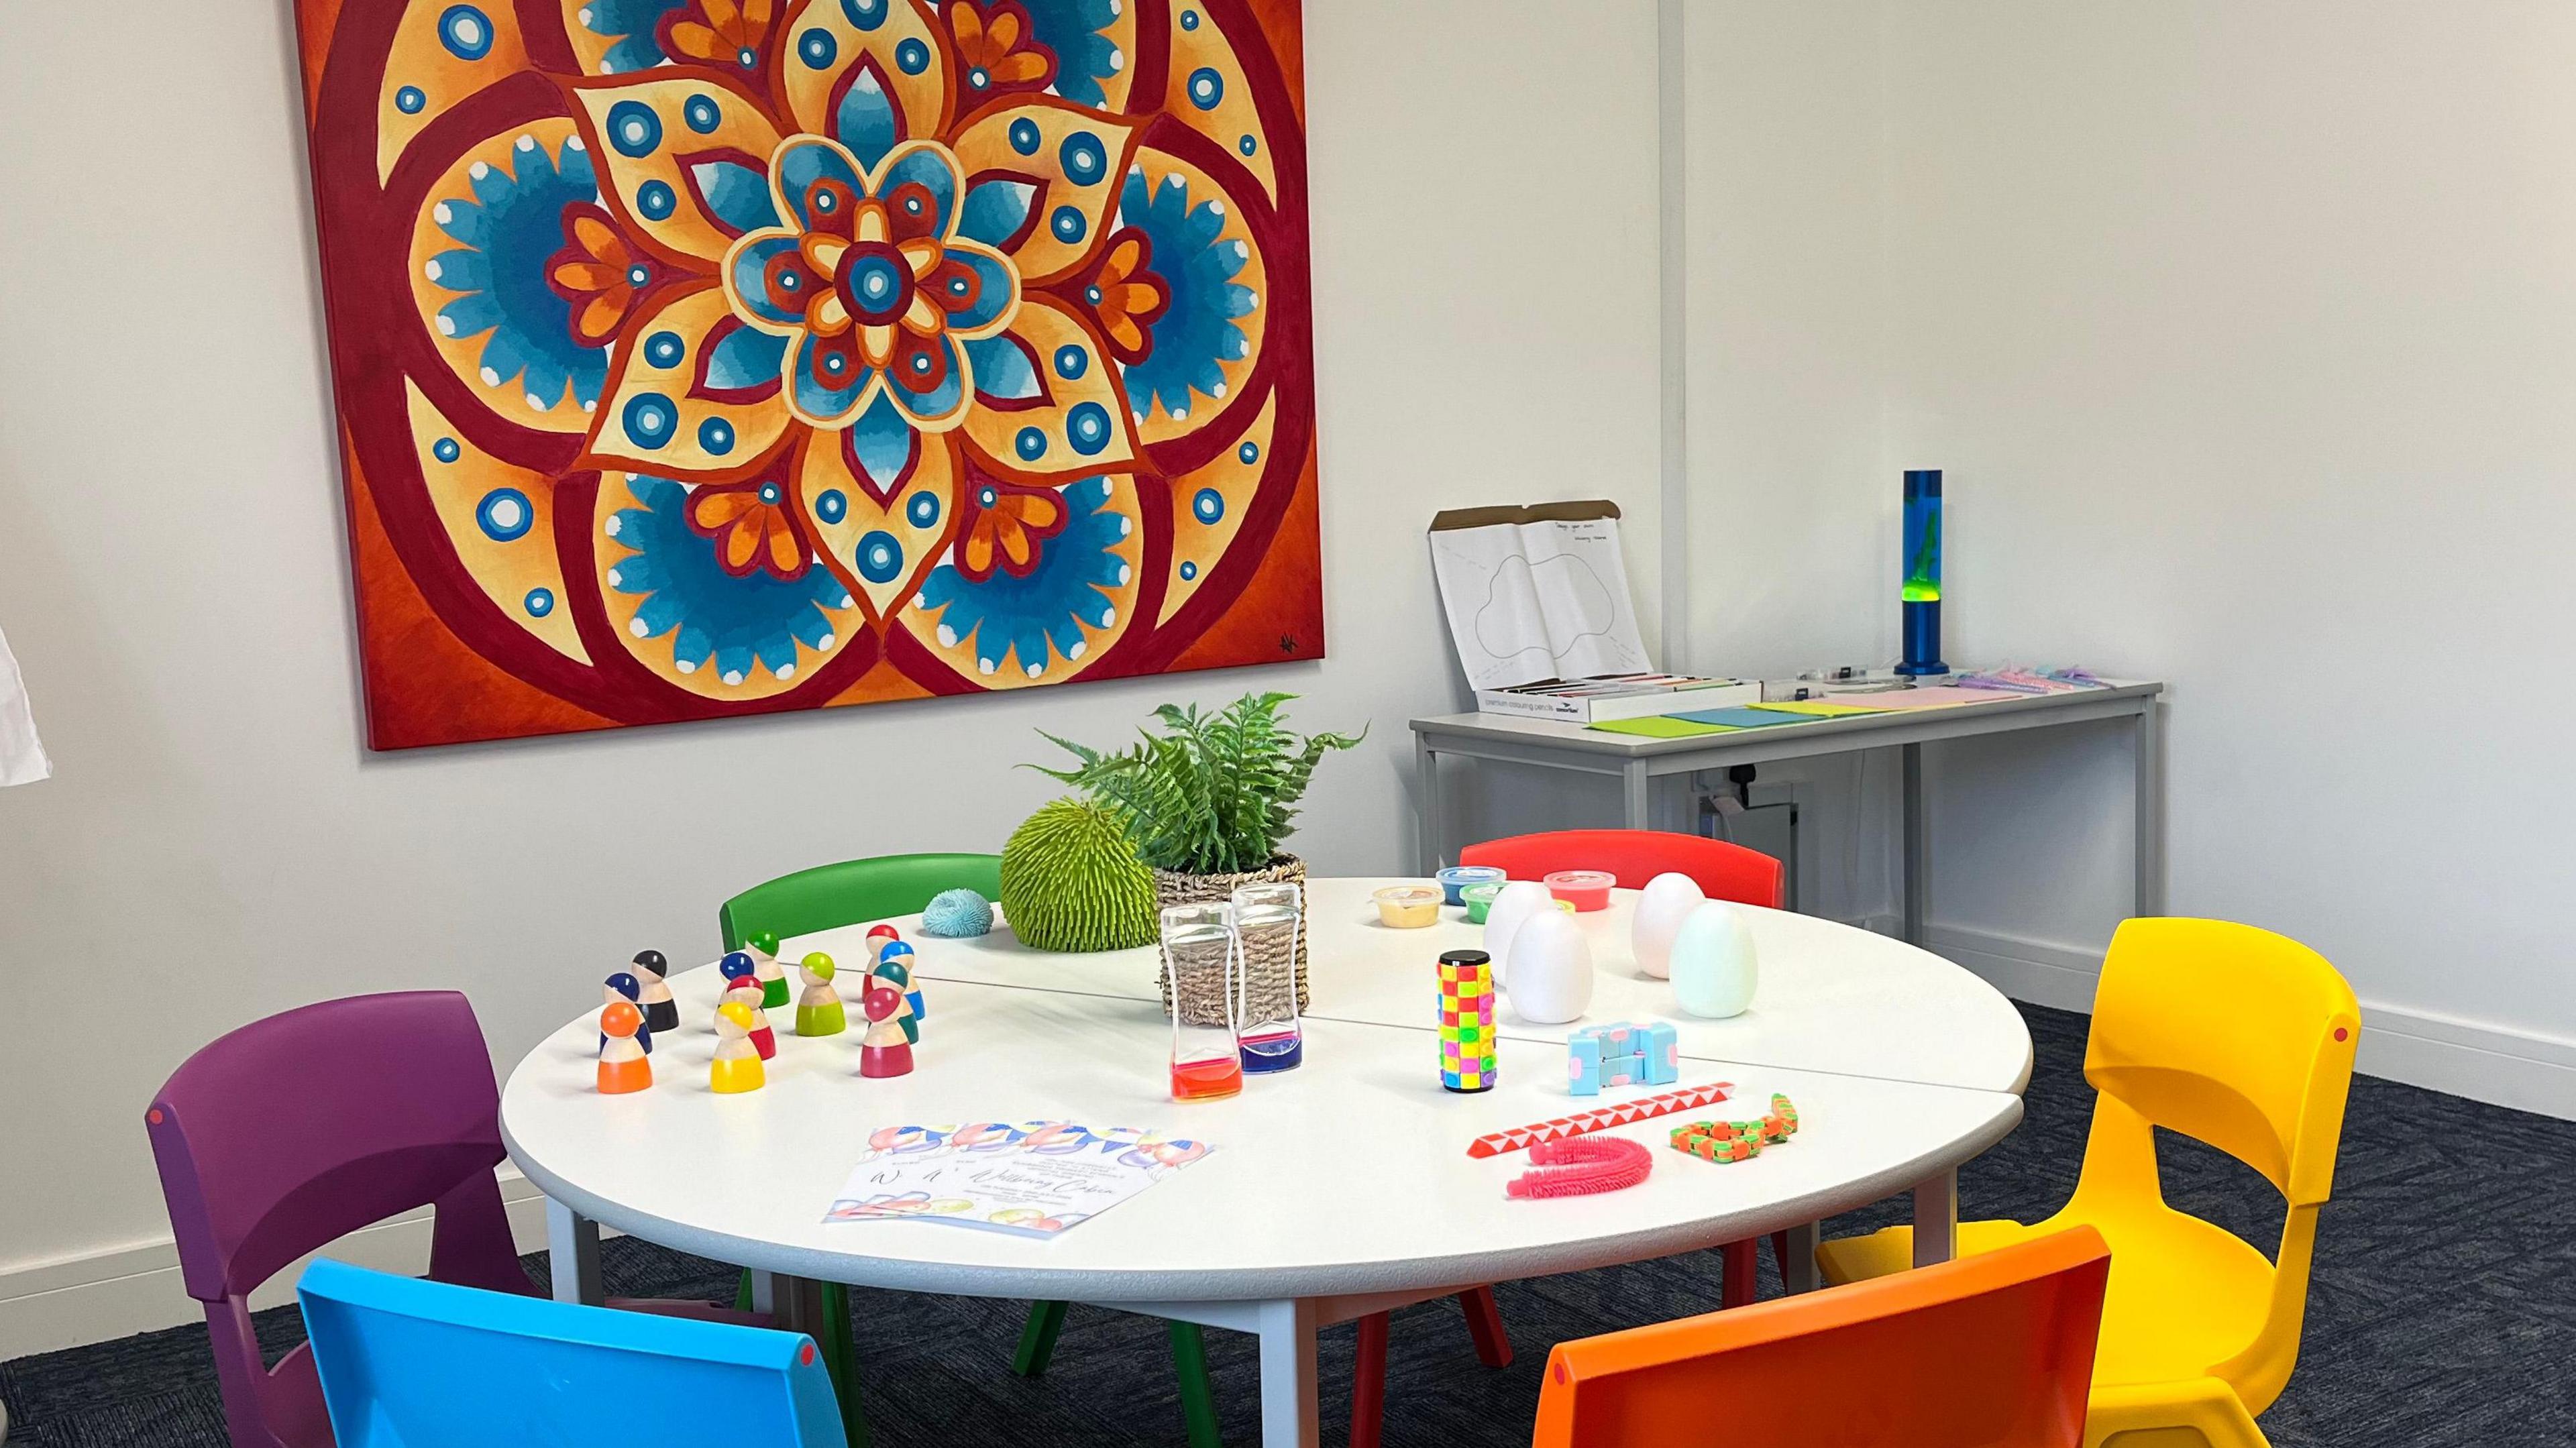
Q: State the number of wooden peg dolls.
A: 12